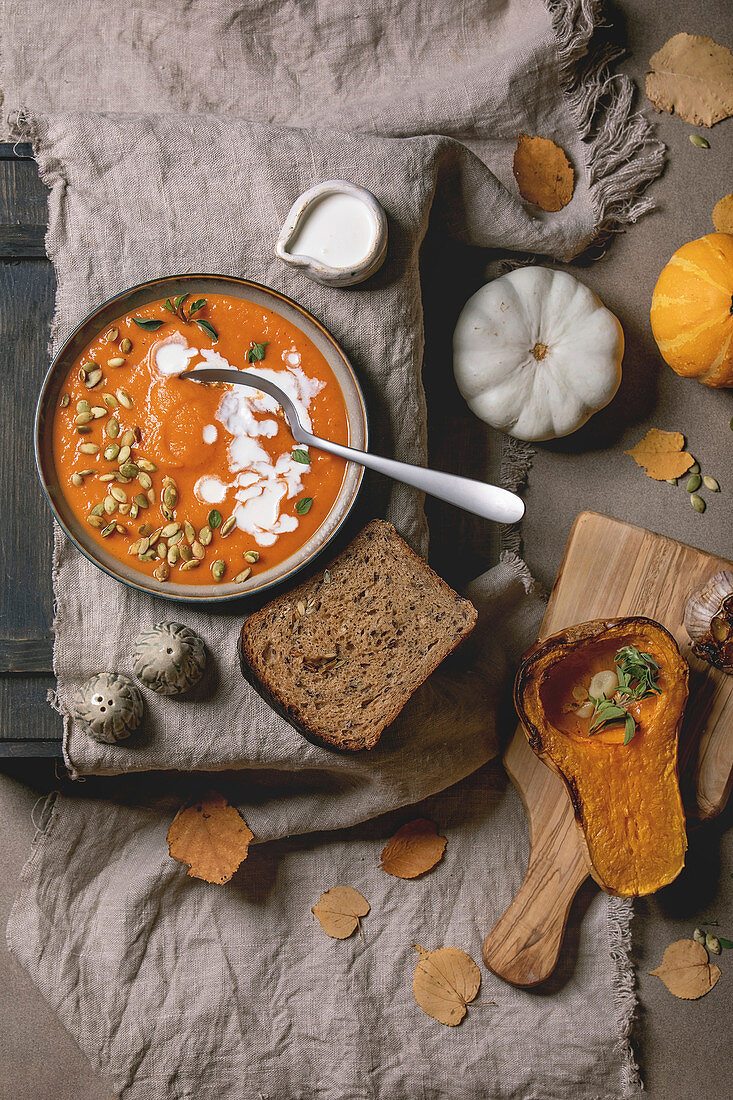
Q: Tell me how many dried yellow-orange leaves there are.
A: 9